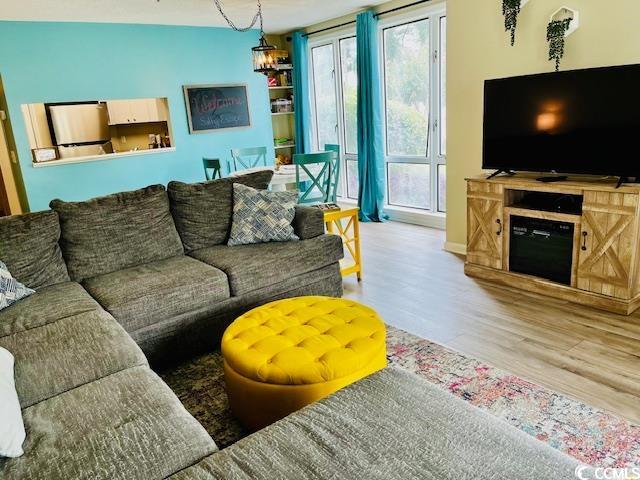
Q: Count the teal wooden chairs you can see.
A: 4